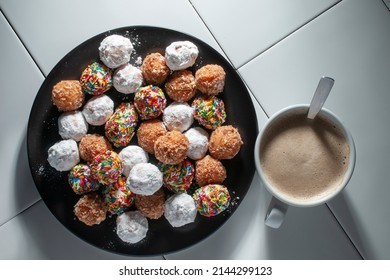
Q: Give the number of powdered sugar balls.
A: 12